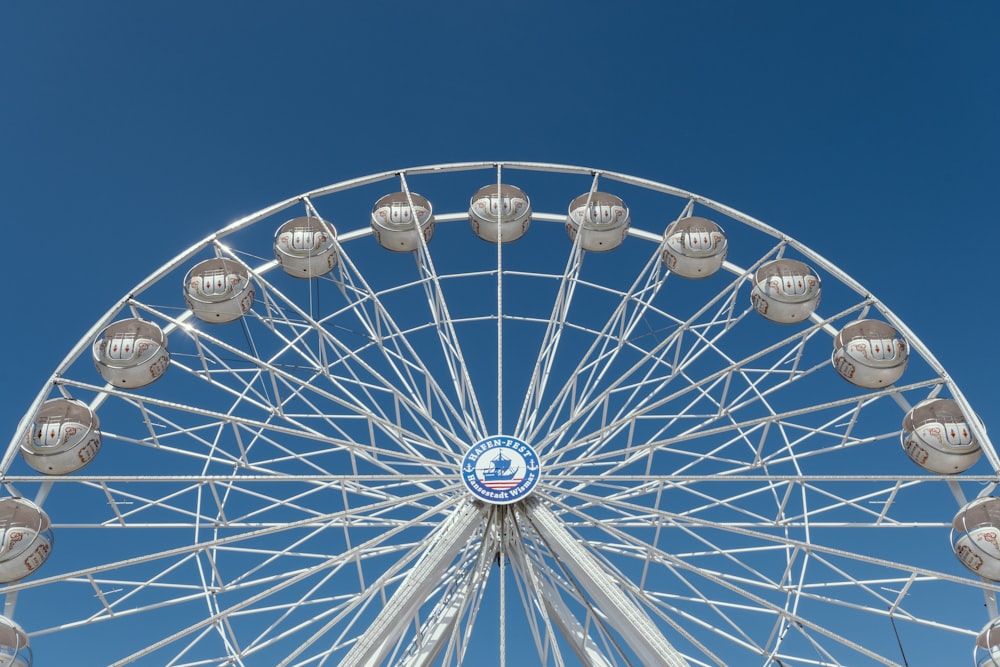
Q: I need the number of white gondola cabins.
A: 15